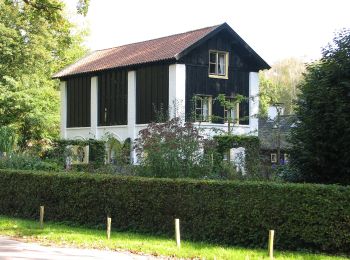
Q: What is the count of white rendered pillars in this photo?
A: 5